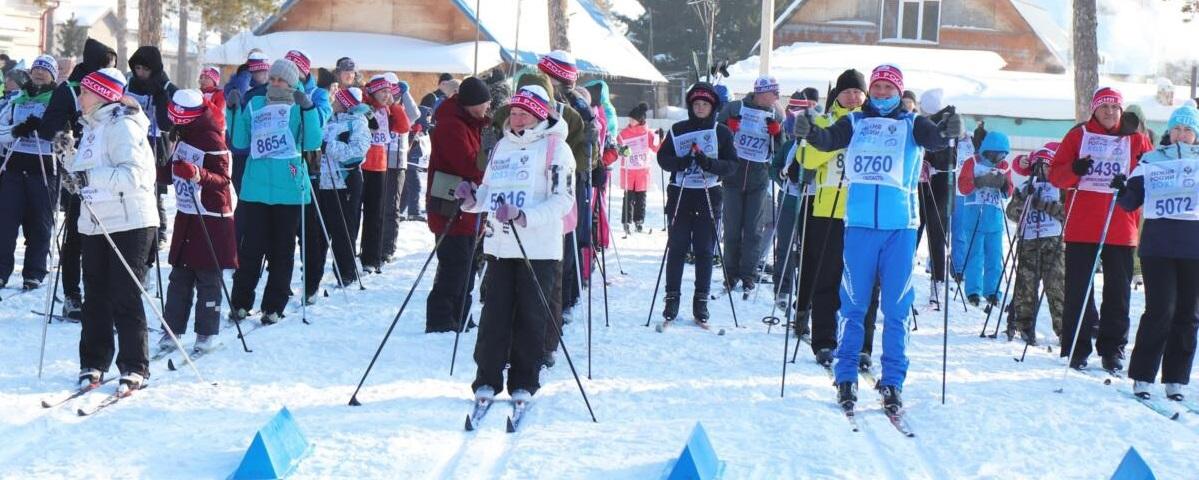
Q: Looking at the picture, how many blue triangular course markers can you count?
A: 3